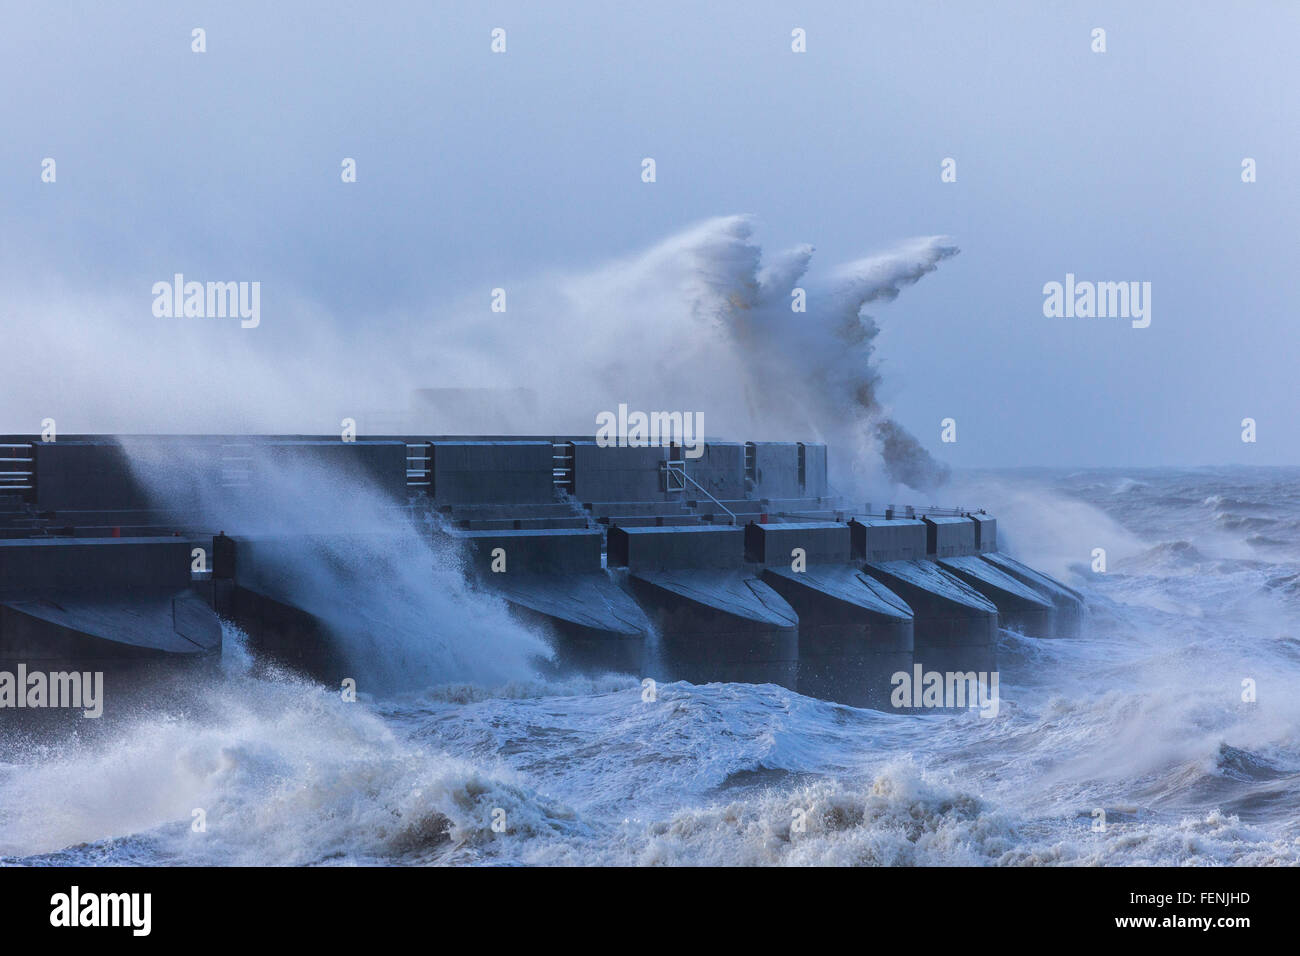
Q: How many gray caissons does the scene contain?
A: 8